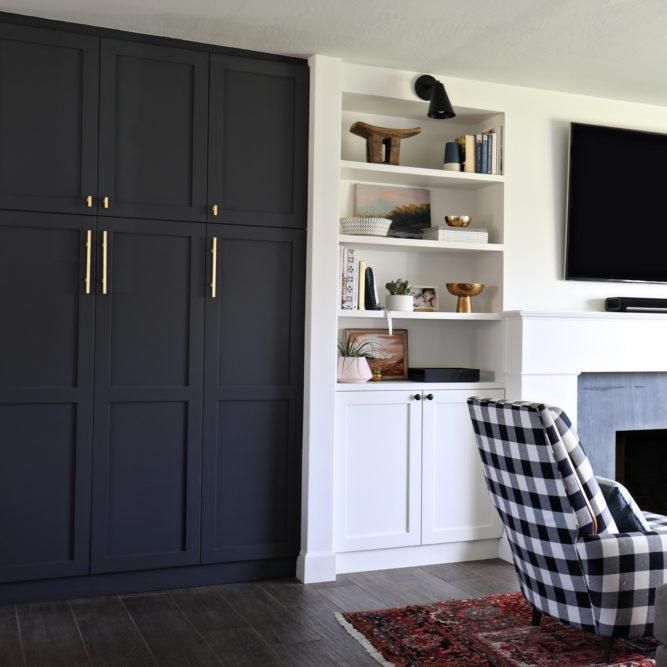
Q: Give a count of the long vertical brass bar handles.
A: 3